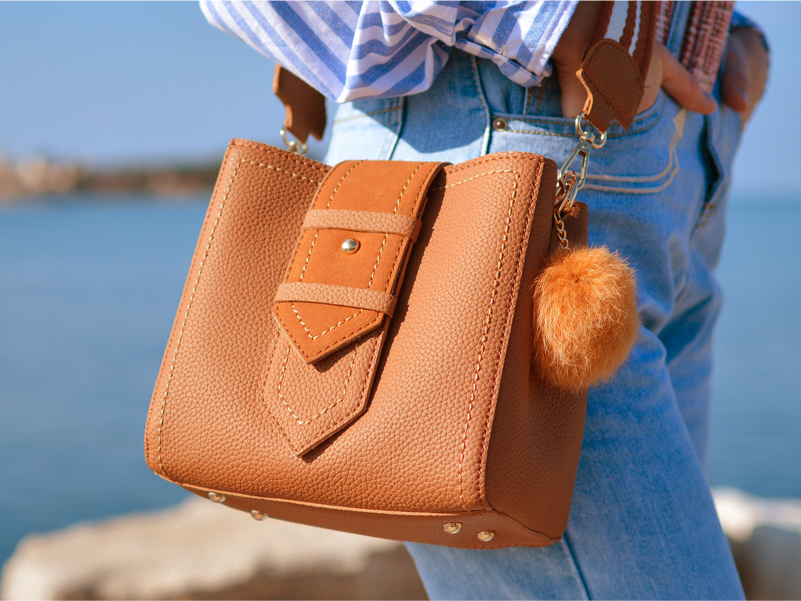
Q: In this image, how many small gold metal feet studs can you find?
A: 4